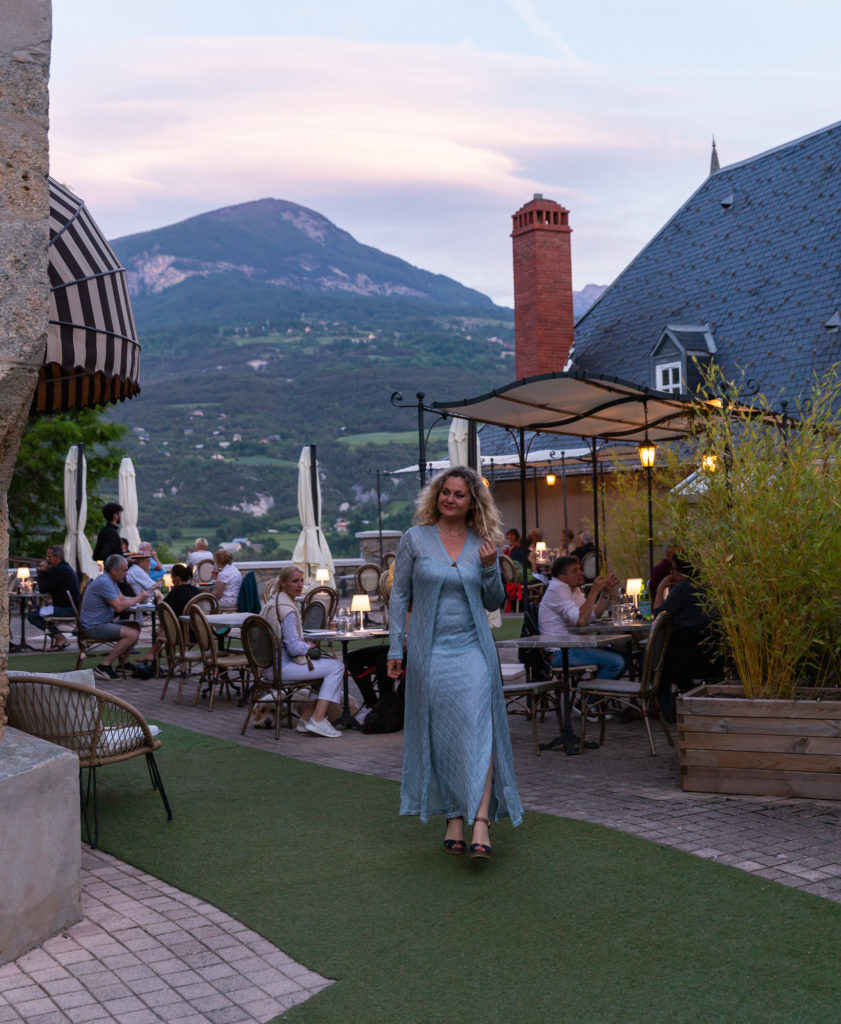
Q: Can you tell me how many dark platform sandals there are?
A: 2